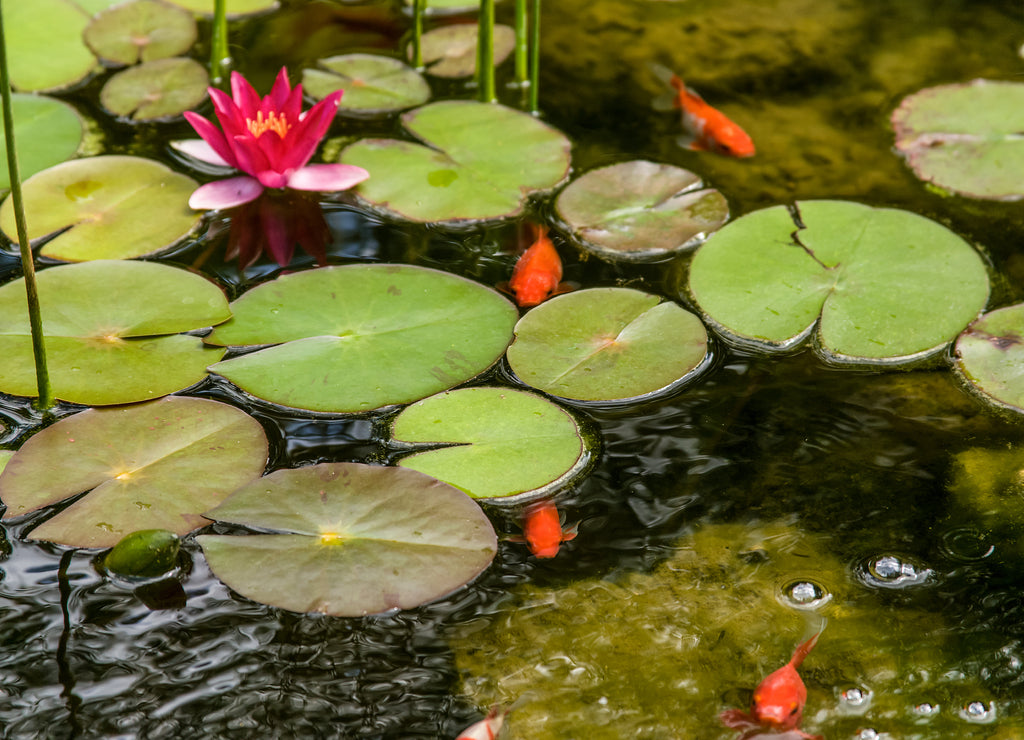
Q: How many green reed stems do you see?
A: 6